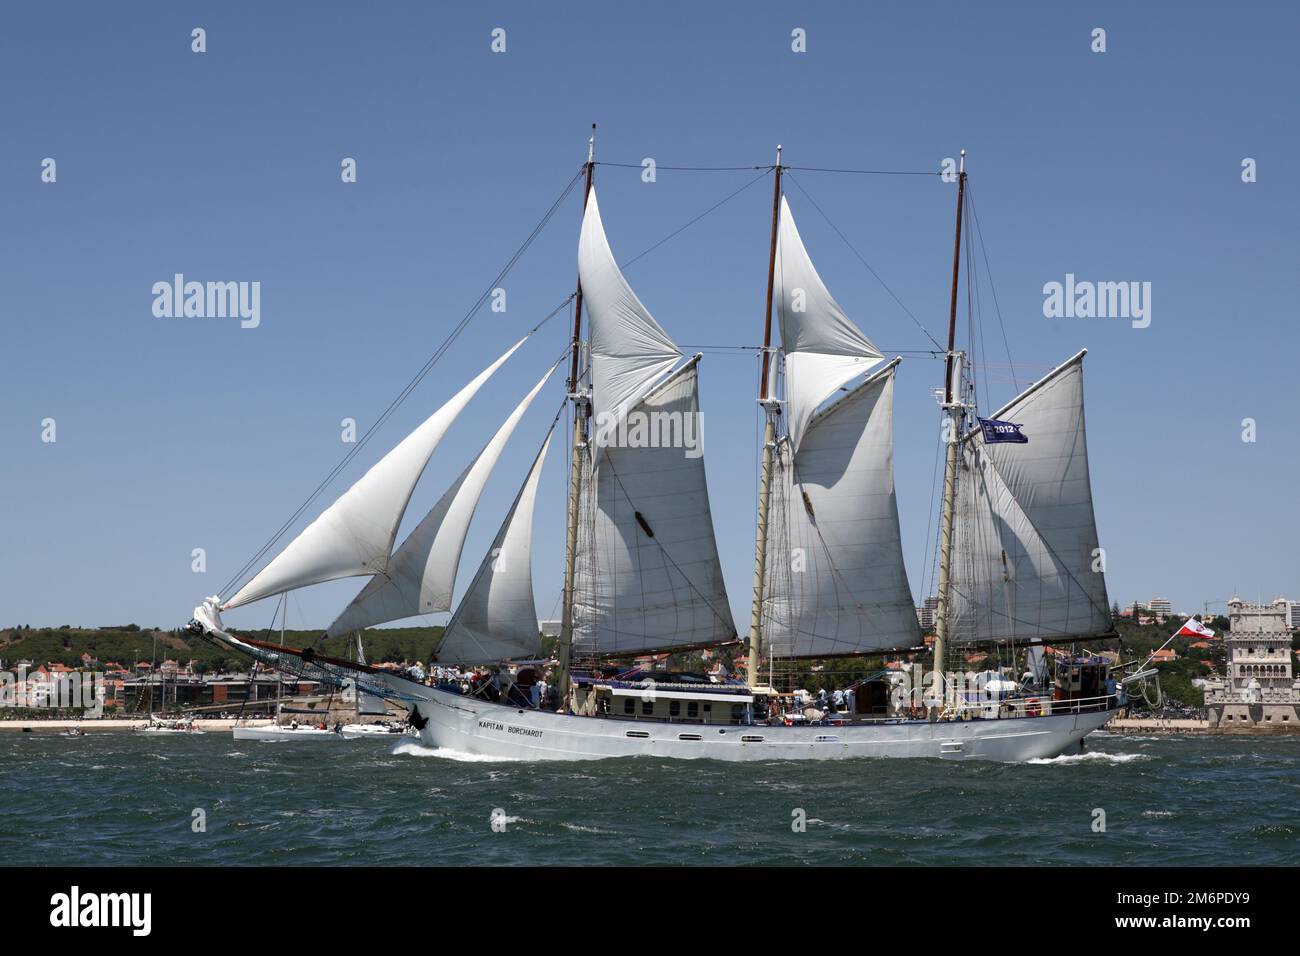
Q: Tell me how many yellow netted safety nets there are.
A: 0